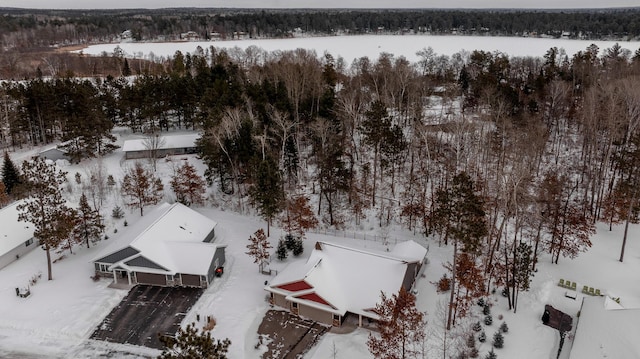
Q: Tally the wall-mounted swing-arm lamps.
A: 0